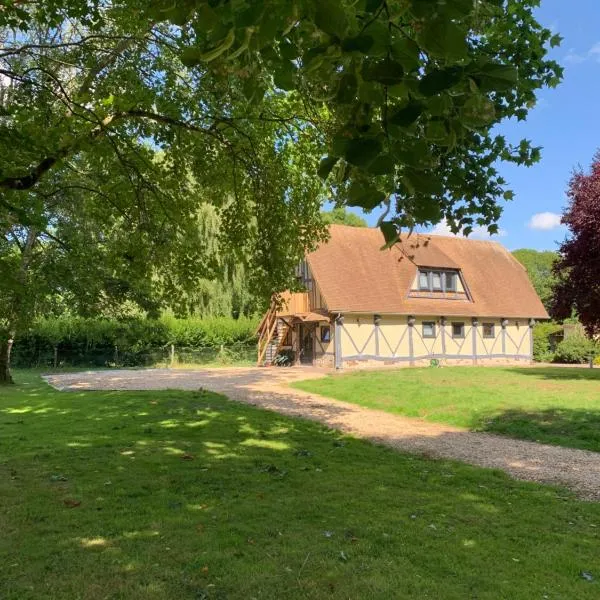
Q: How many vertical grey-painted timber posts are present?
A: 7